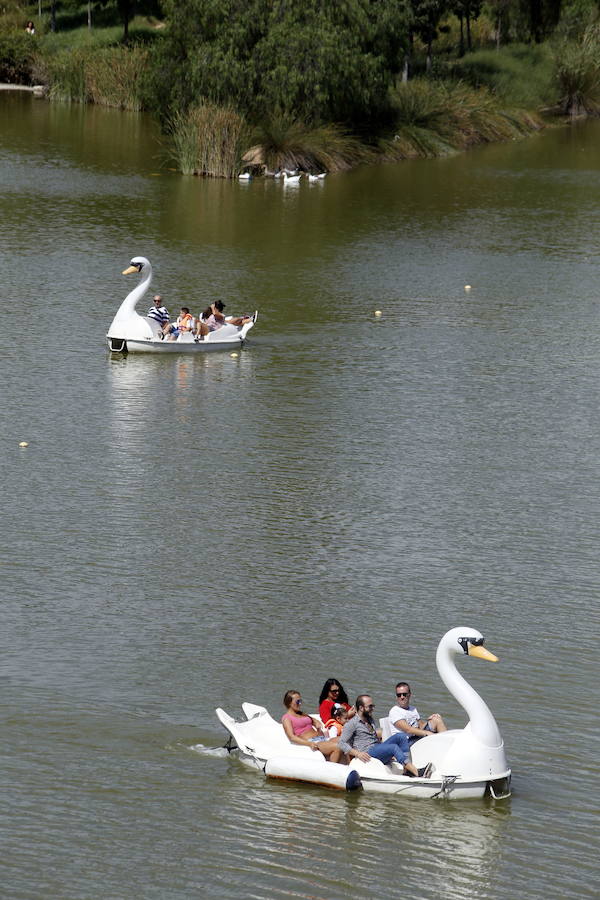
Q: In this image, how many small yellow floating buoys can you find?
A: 4